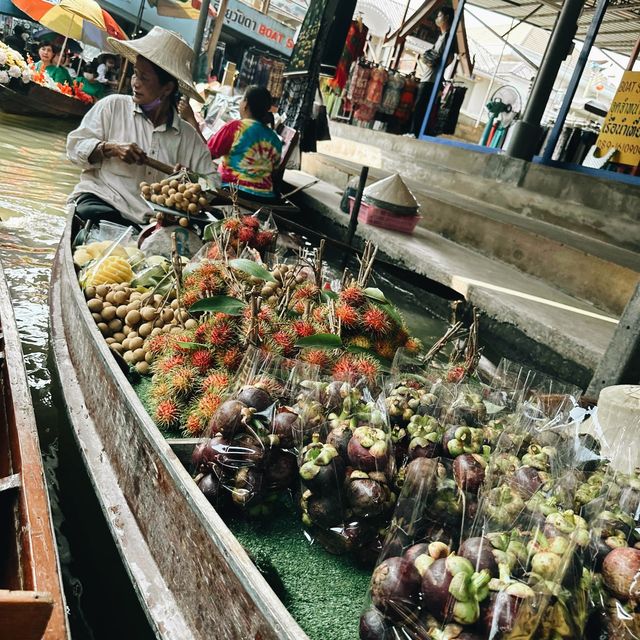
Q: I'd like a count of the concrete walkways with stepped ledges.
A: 1